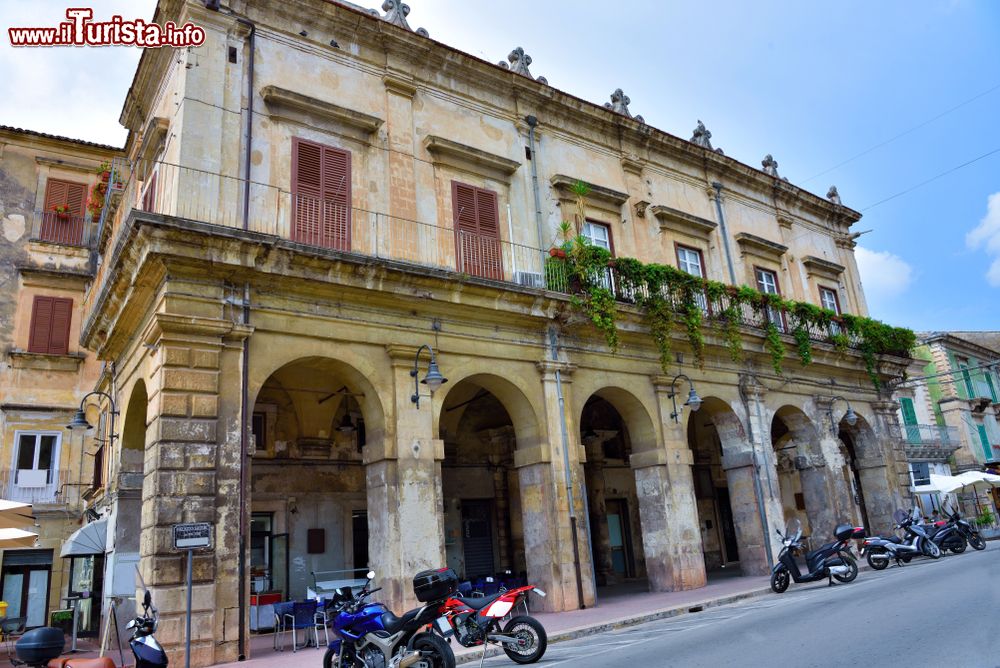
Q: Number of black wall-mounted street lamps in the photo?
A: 4